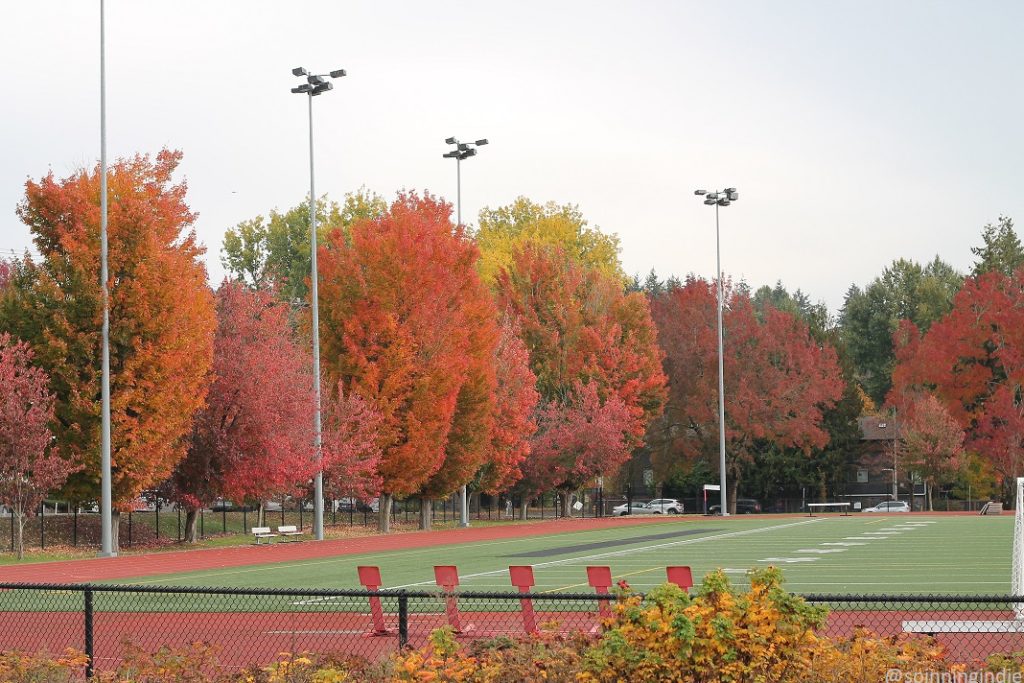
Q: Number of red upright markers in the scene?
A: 5